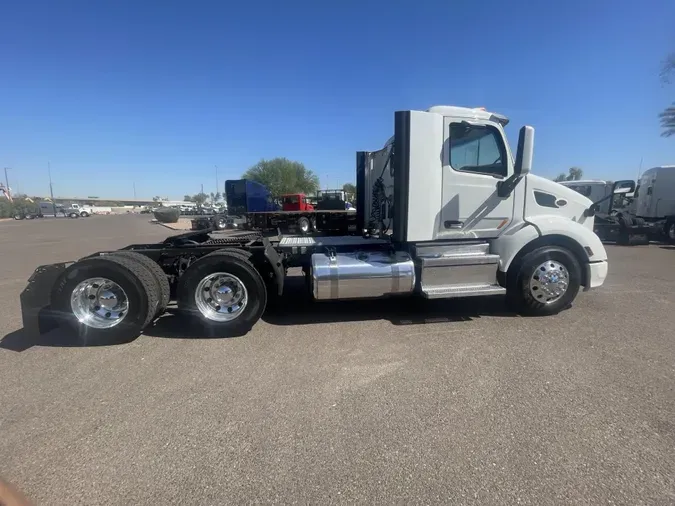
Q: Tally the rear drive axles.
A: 2